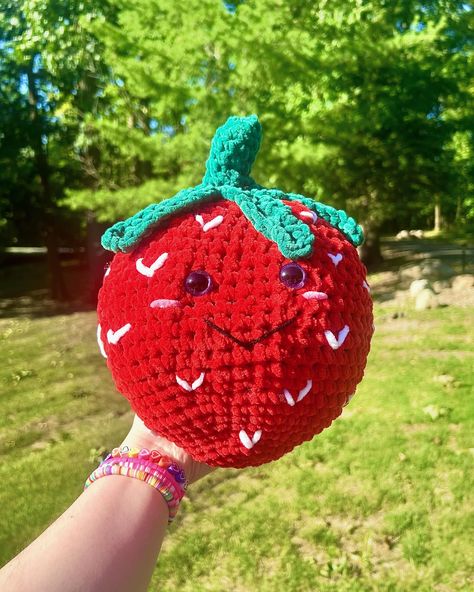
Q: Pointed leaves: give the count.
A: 3